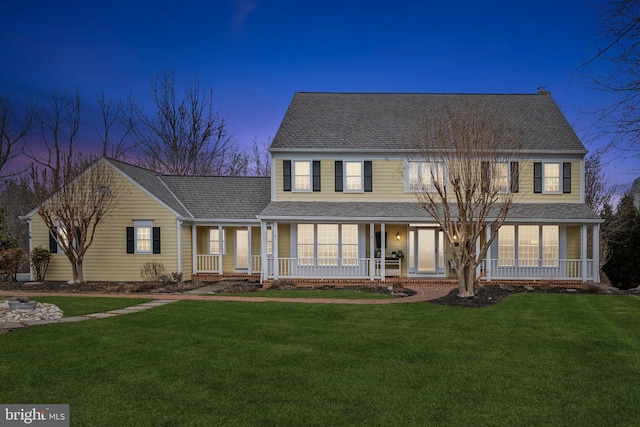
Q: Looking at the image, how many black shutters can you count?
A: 12